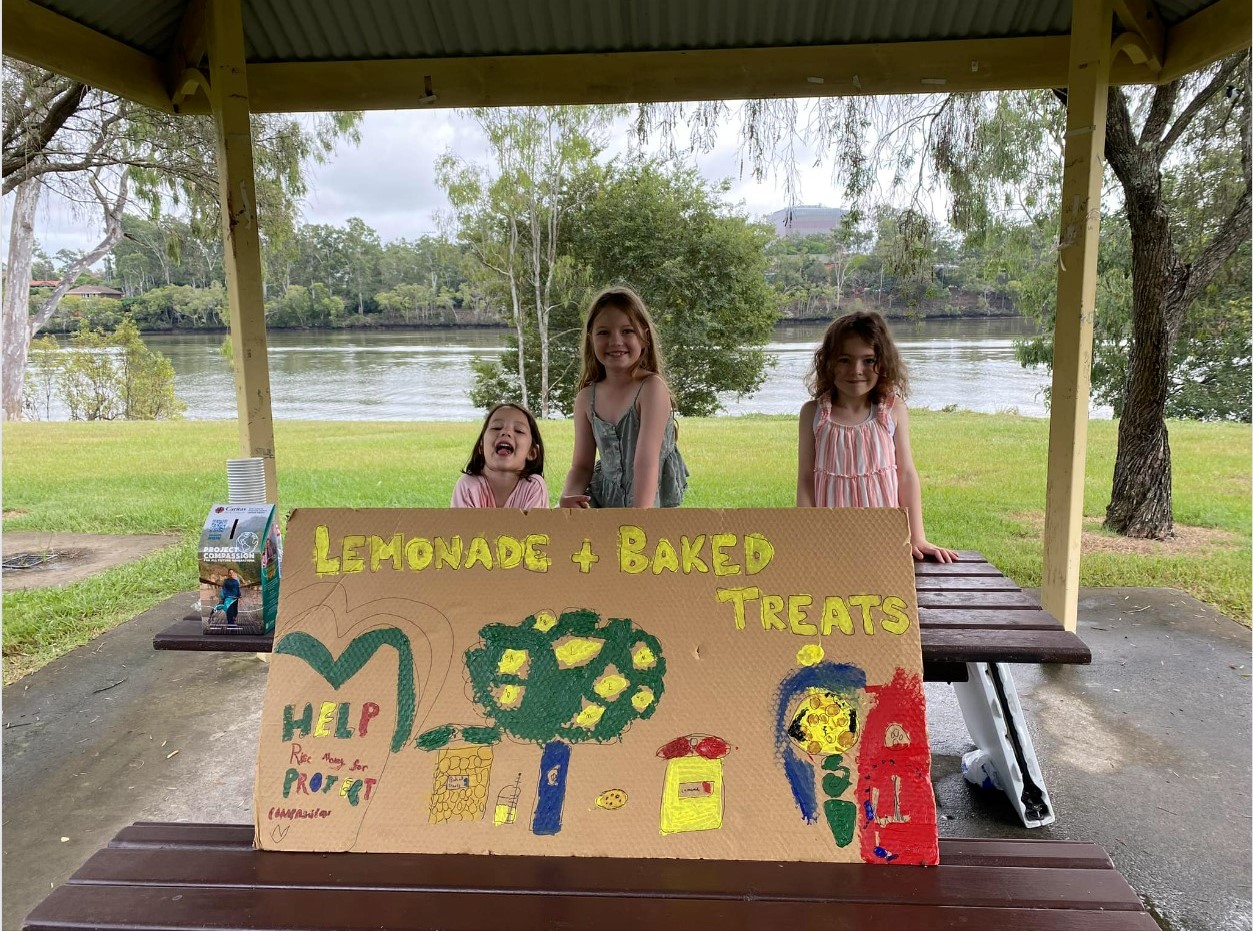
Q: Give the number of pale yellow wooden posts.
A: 2